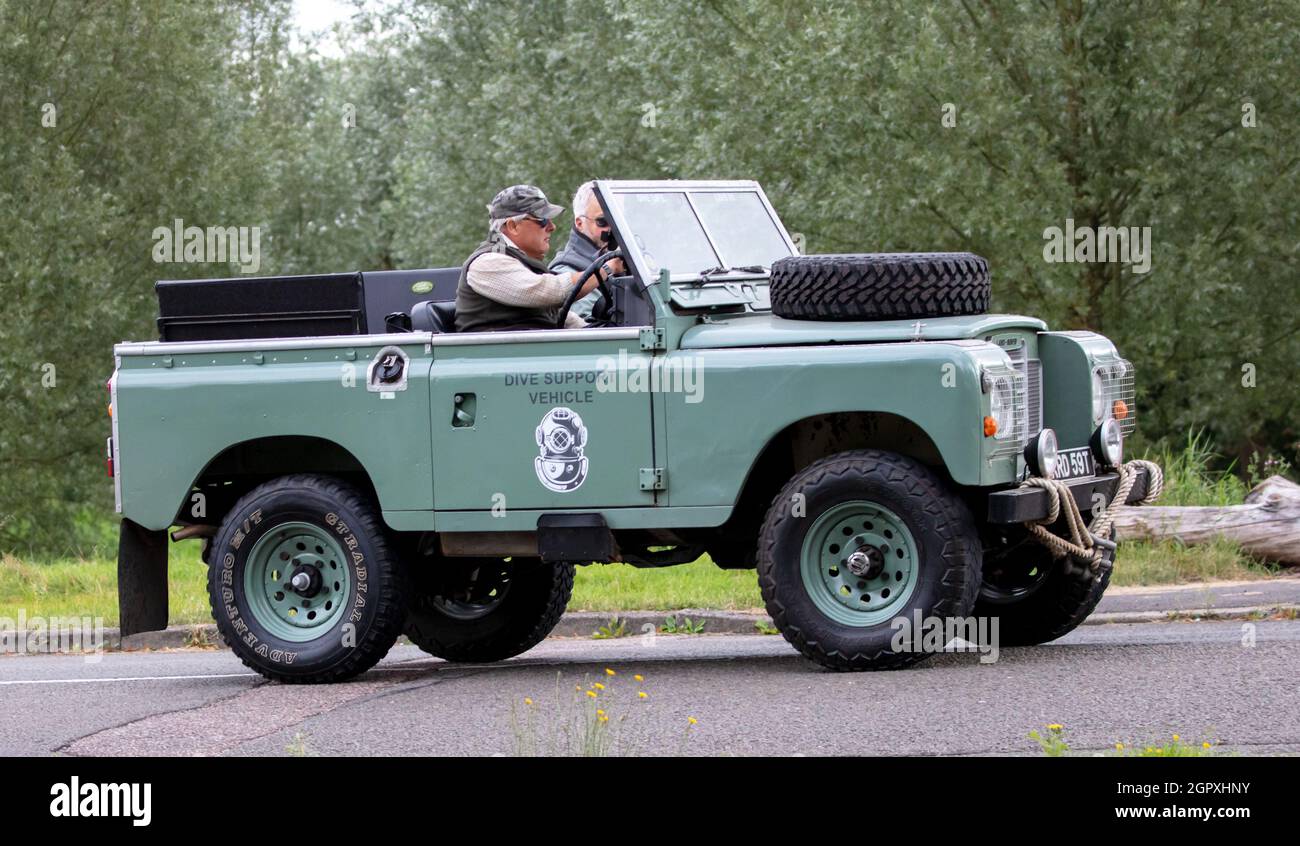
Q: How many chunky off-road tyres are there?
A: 5